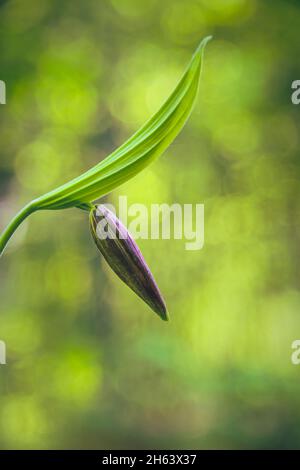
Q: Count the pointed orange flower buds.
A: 0